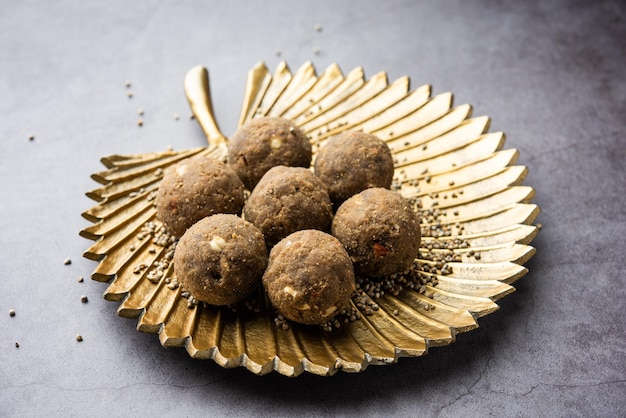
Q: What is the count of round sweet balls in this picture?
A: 7